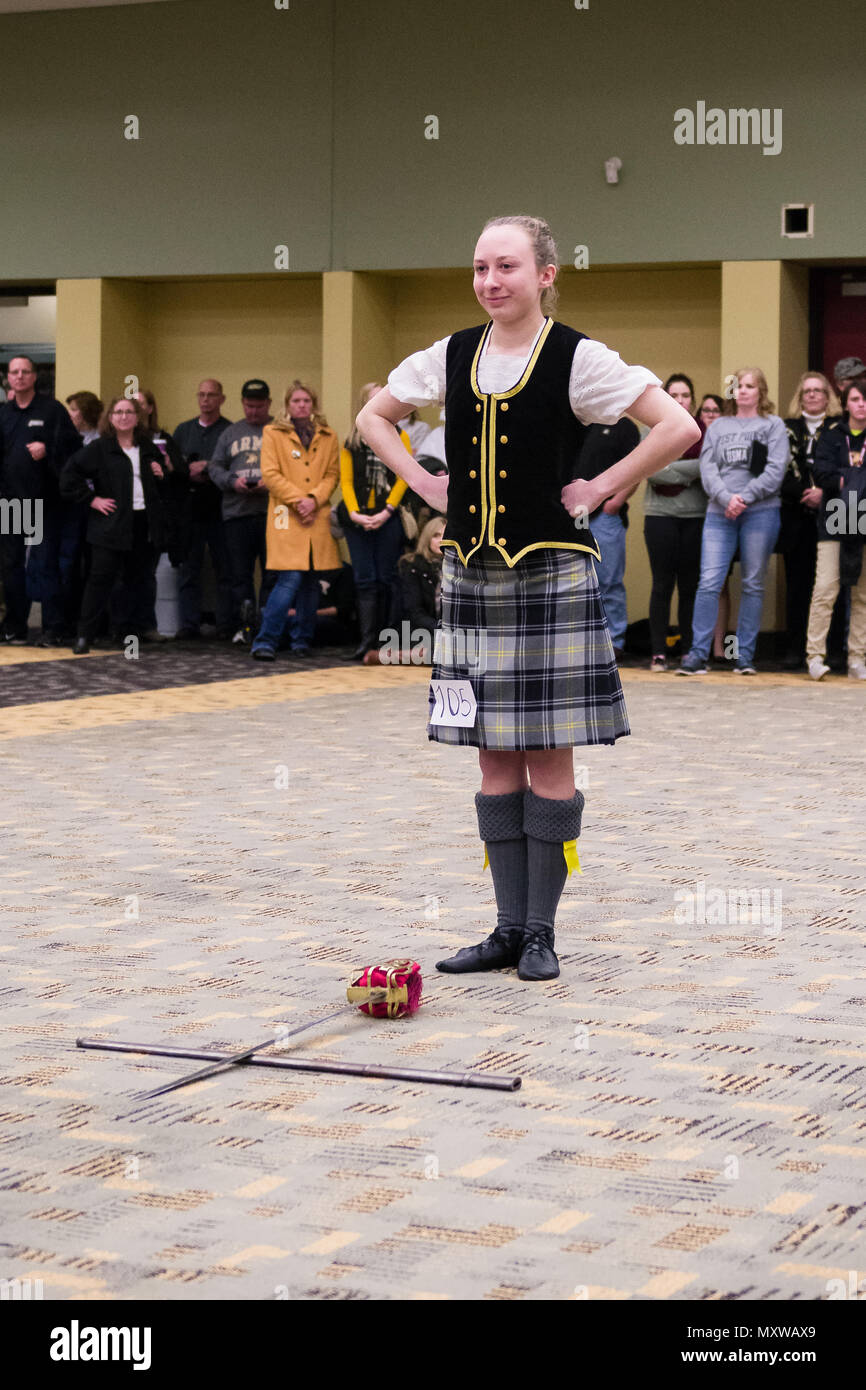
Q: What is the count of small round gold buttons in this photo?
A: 10